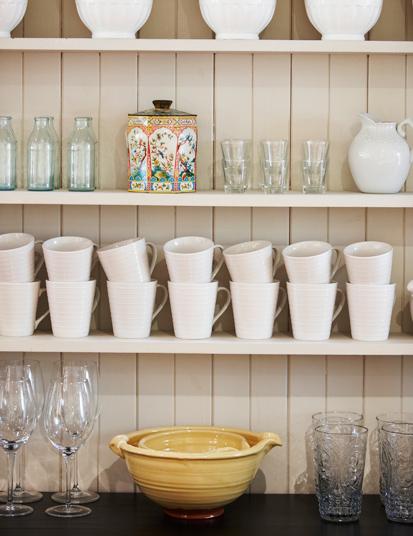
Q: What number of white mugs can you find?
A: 14